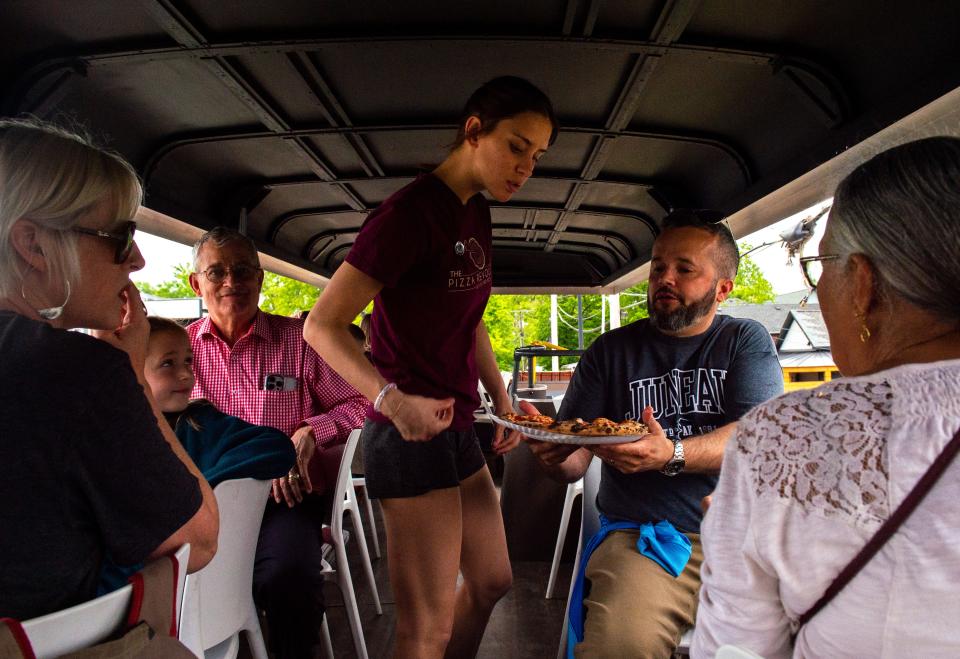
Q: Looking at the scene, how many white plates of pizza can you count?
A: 1